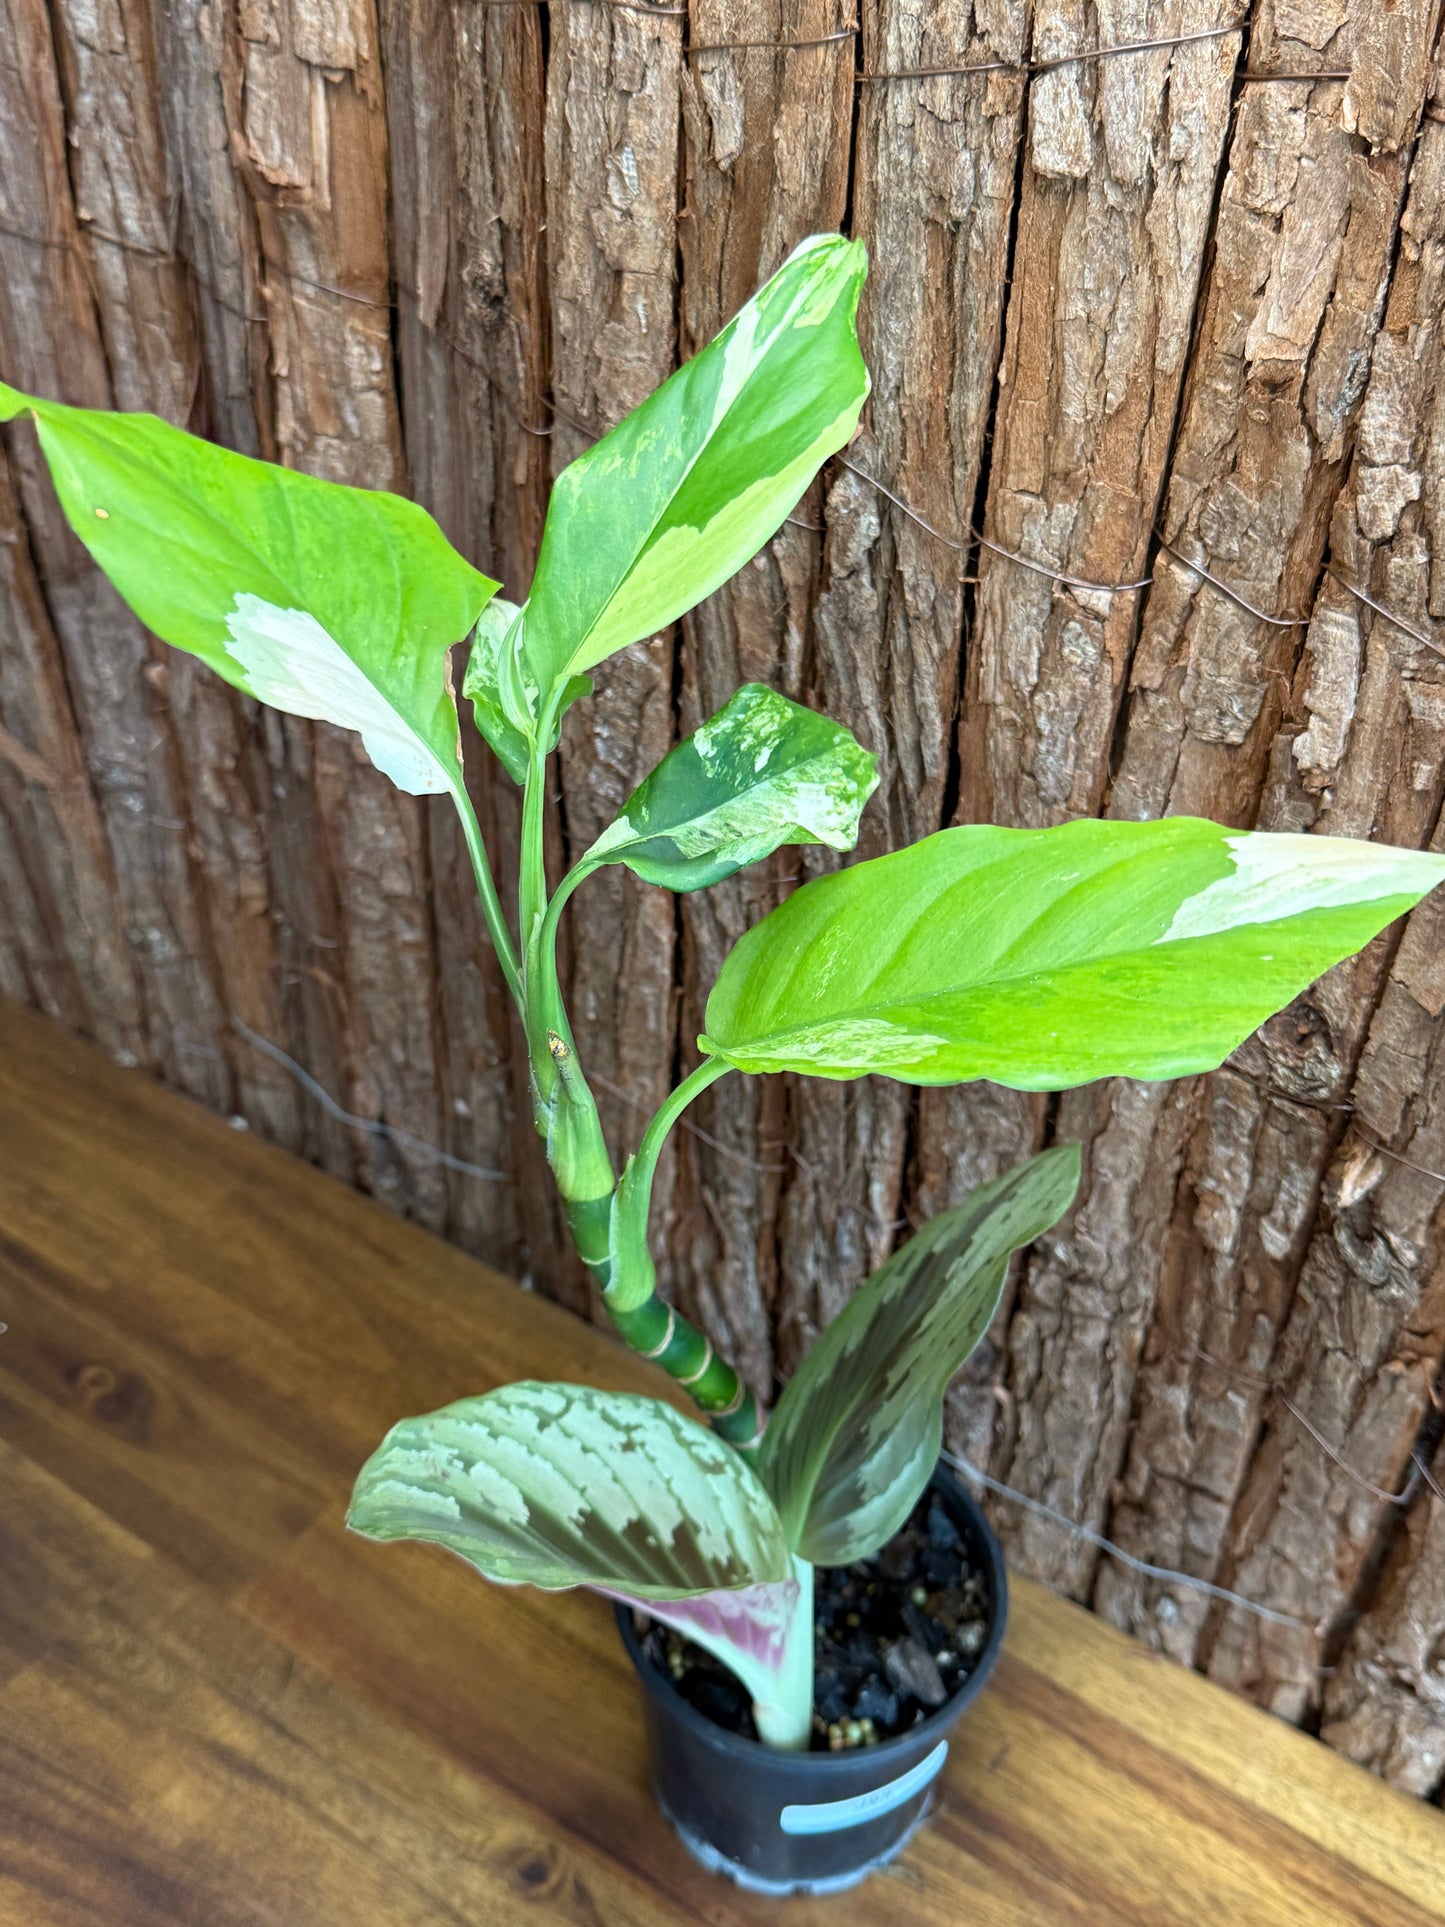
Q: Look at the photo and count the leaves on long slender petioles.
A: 5